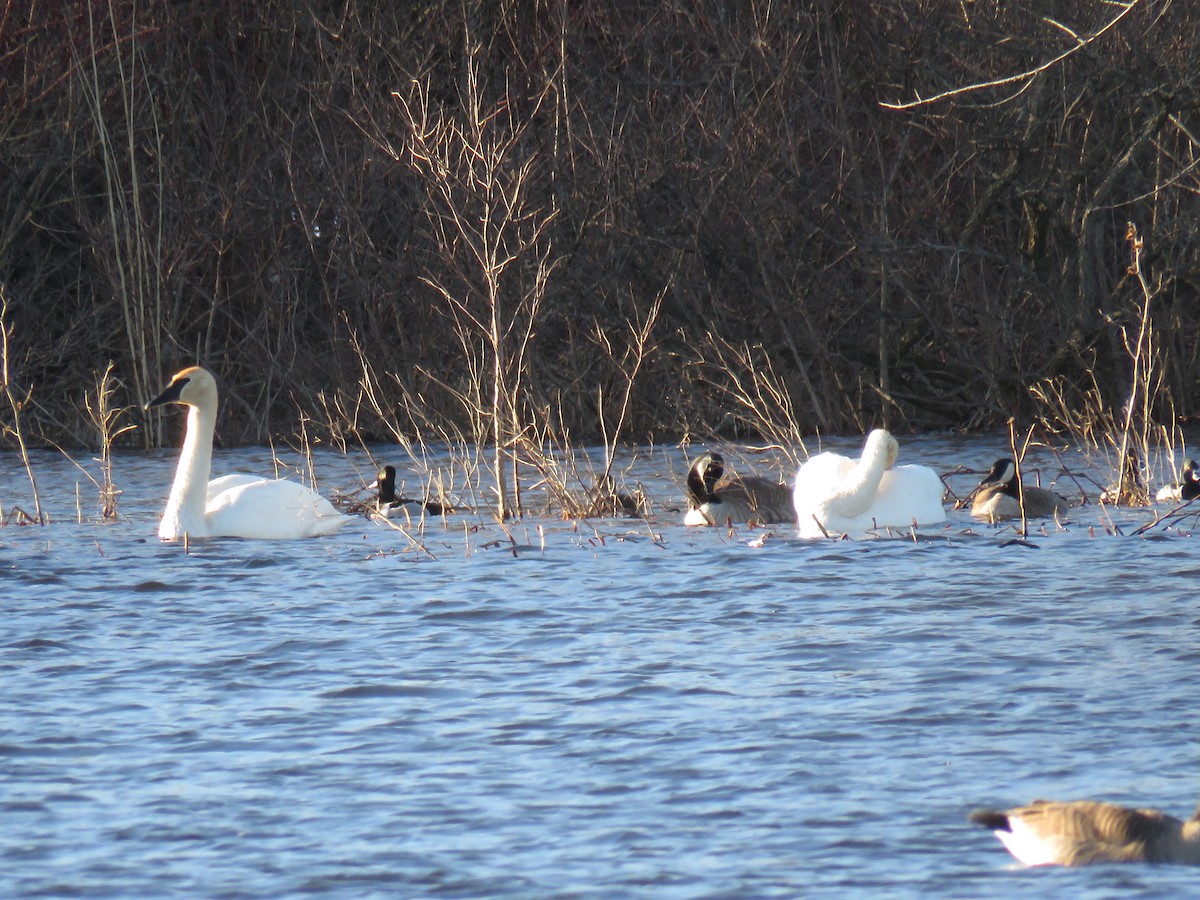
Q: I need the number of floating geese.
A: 3